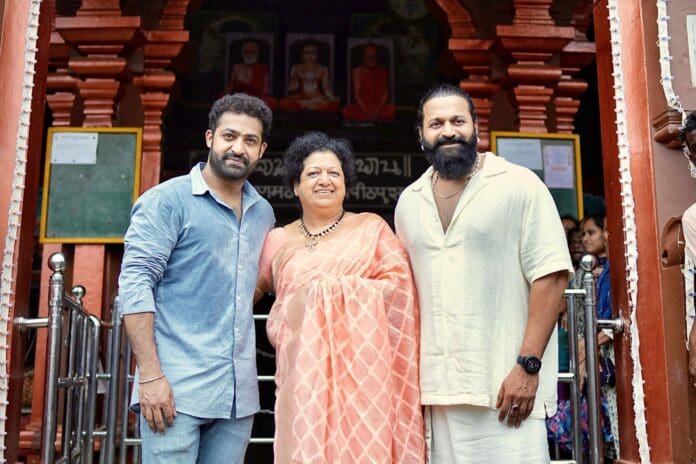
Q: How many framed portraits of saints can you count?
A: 3